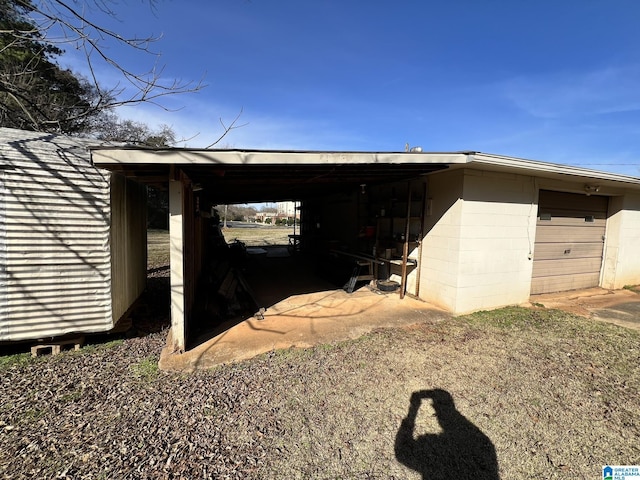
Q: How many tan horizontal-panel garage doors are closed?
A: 1